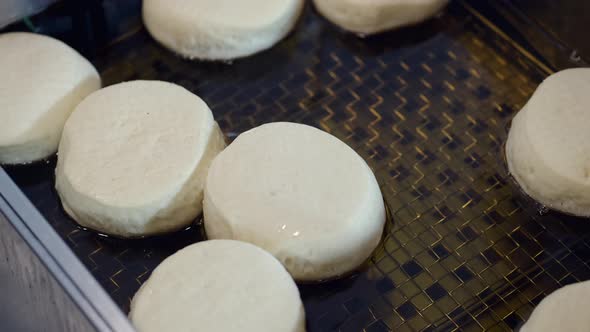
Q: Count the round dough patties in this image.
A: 8